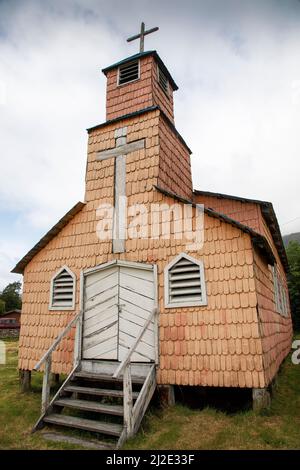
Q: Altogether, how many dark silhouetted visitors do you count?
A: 0